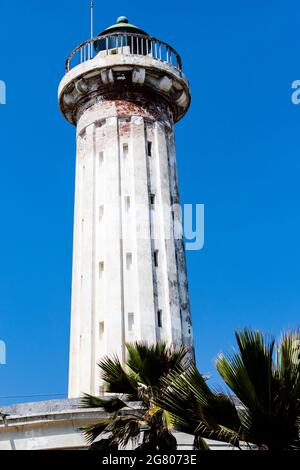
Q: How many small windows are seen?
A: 12